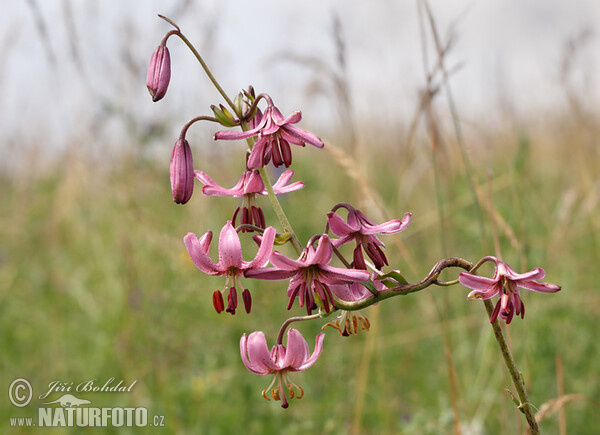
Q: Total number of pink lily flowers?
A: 8